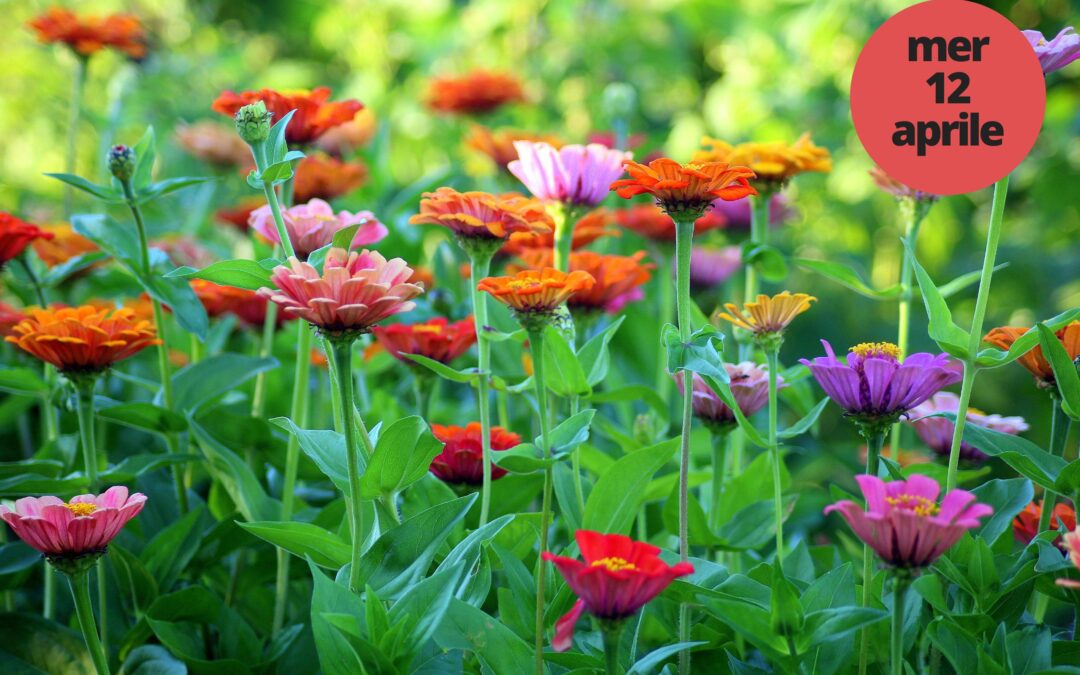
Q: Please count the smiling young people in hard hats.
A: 0